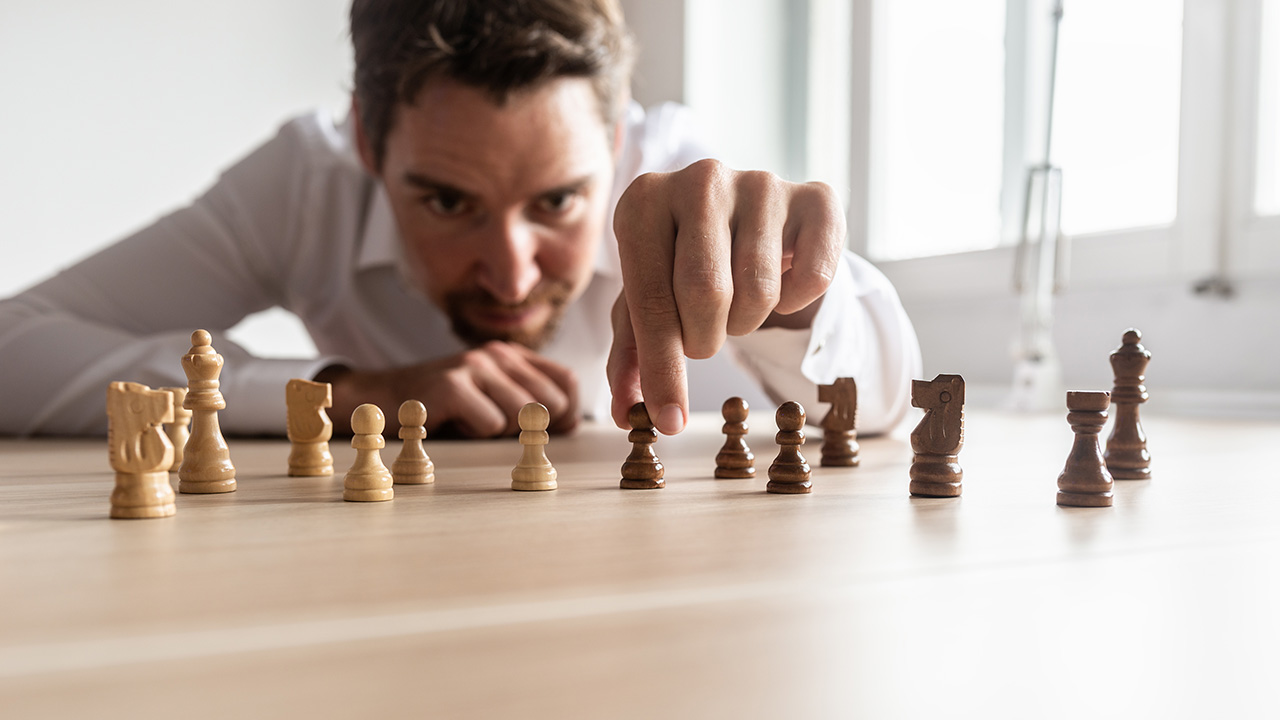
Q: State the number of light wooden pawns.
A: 3